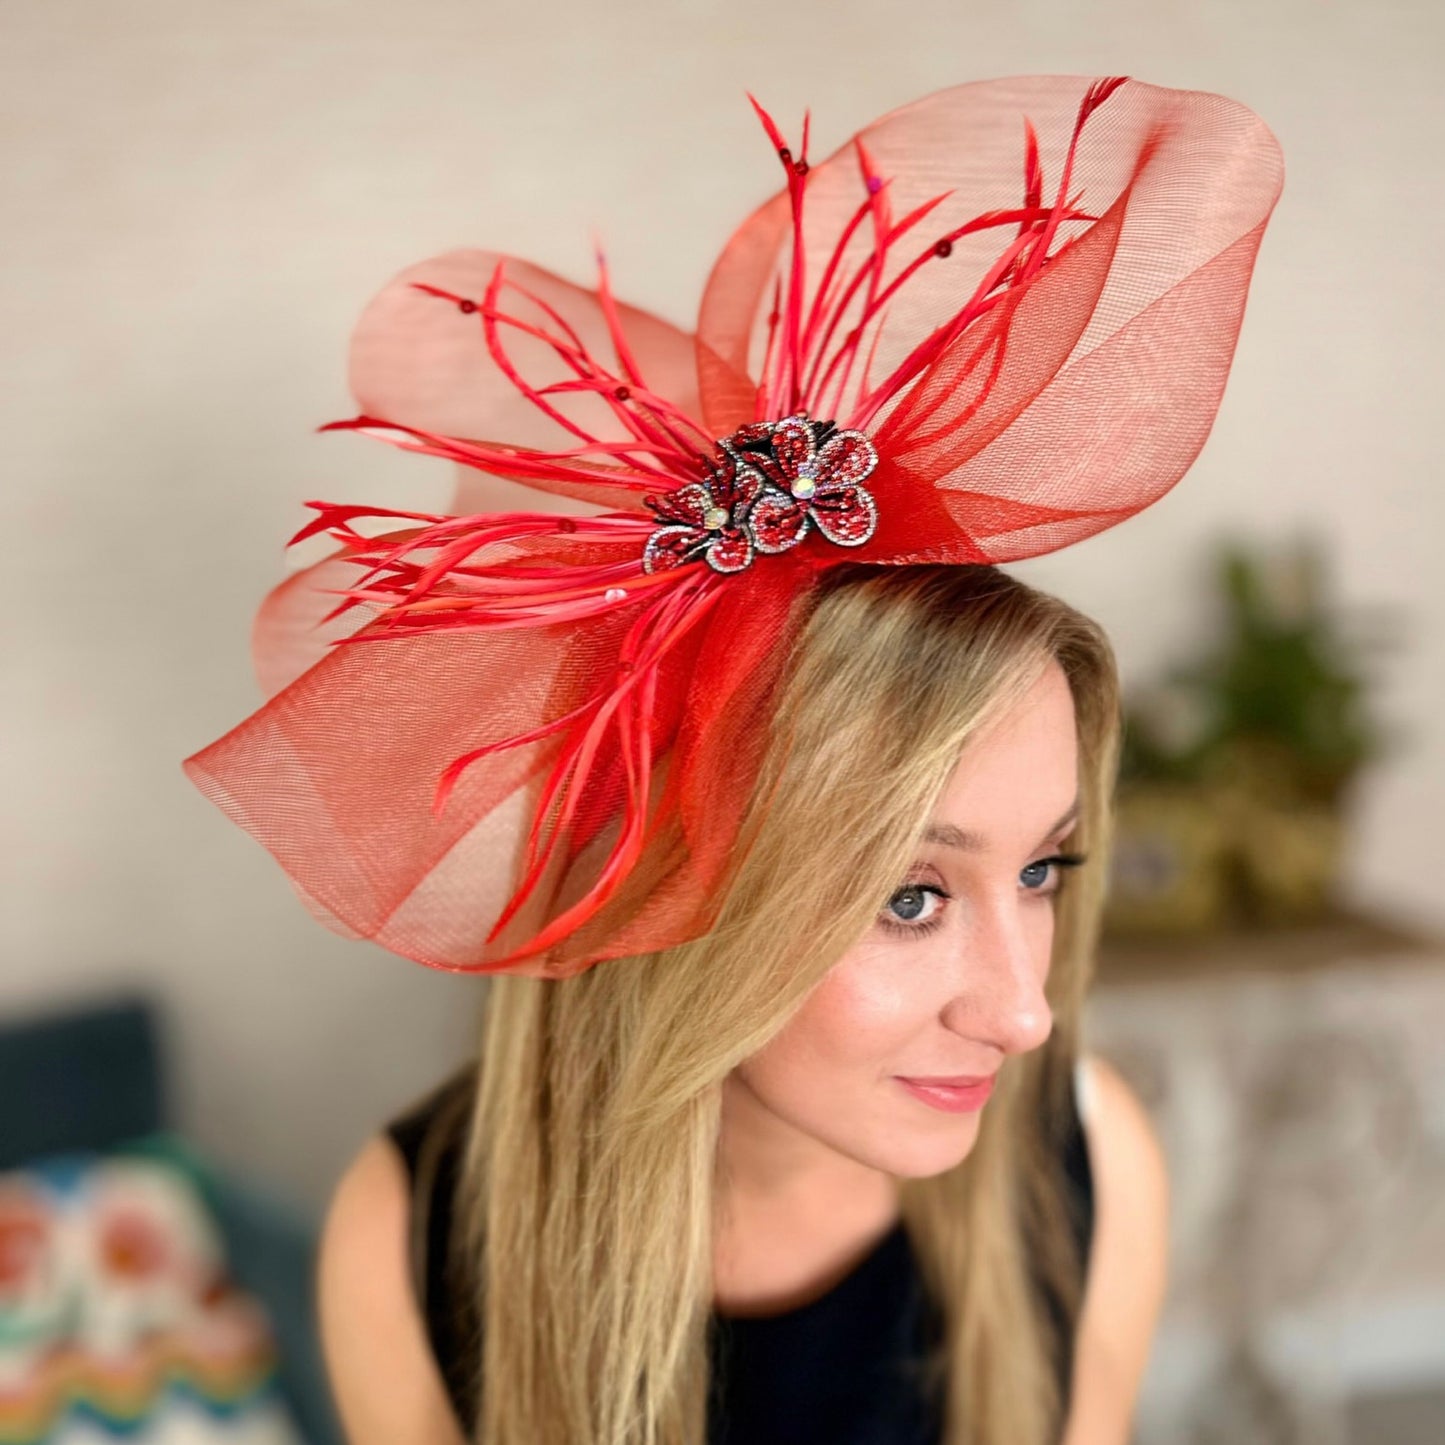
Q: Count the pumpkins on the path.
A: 0